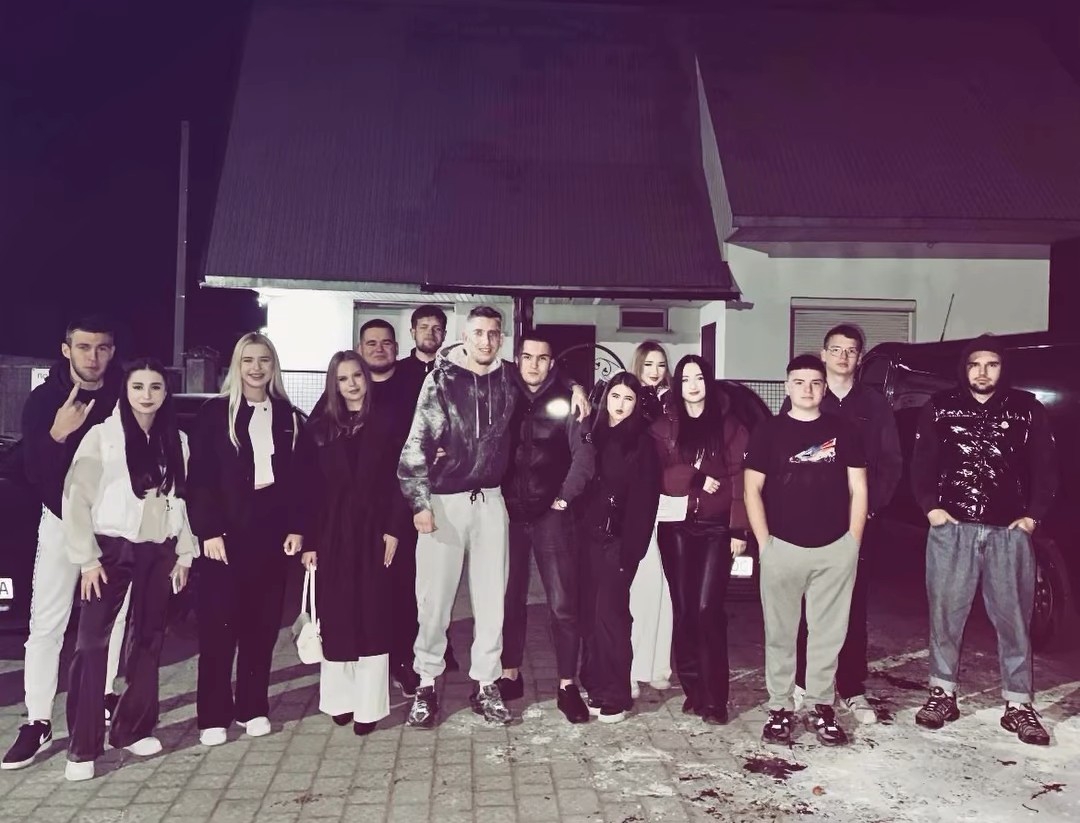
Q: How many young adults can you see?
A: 14